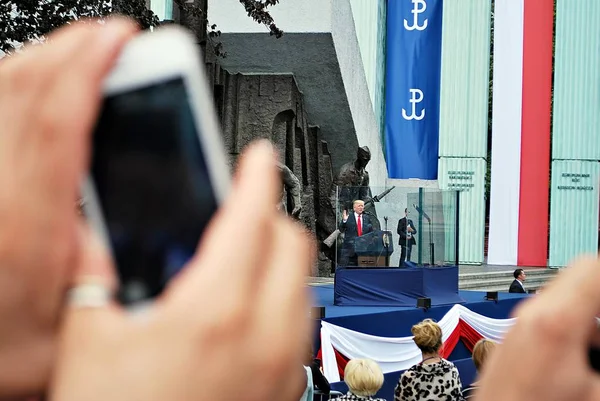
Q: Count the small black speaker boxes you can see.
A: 3